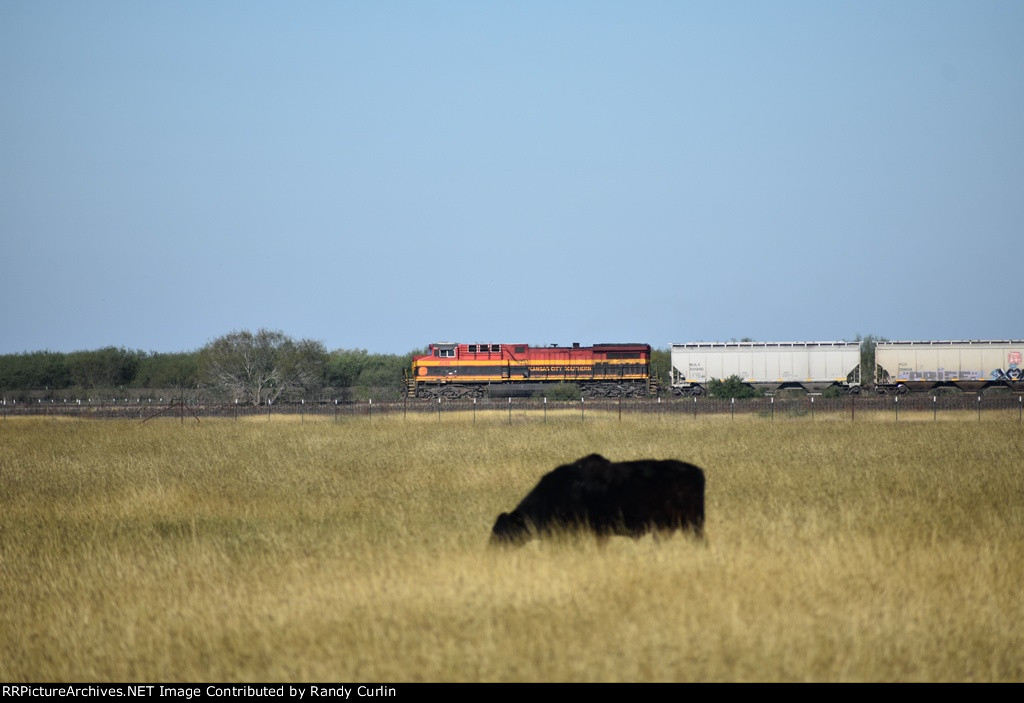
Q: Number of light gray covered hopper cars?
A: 2